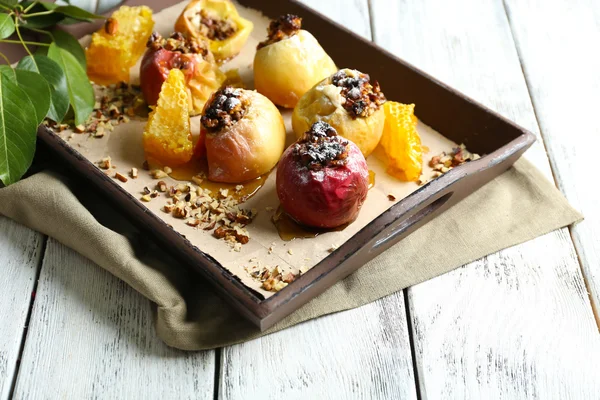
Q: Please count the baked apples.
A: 6